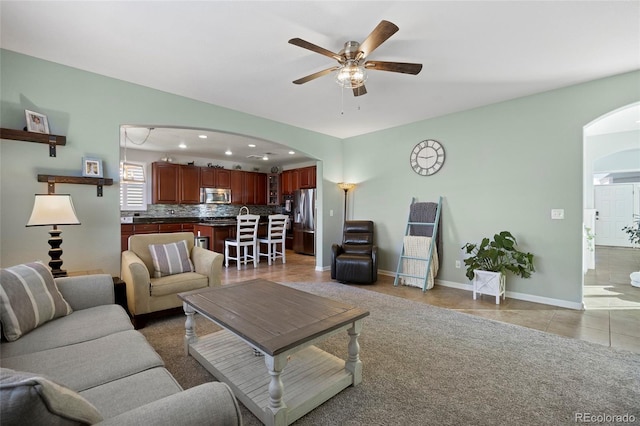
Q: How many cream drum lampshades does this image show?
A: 1